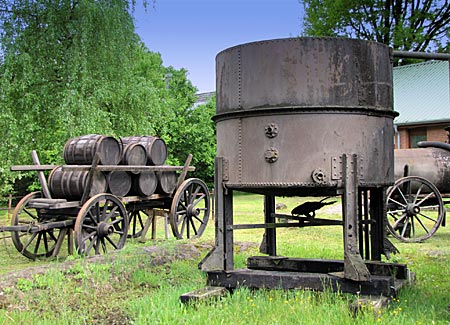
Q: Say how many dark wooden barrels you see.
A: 7